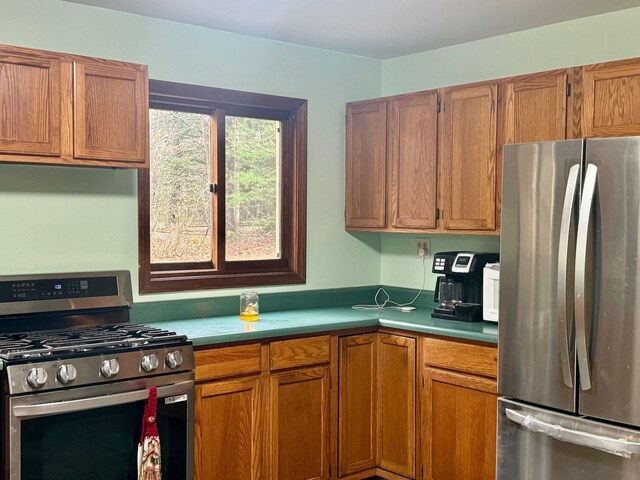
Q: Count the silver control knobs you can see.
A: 5